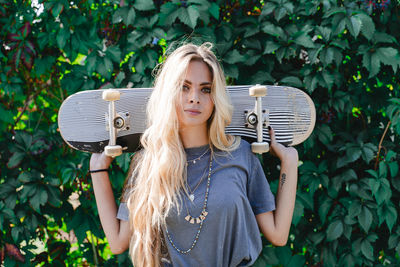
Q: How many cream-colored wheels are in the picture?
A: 4